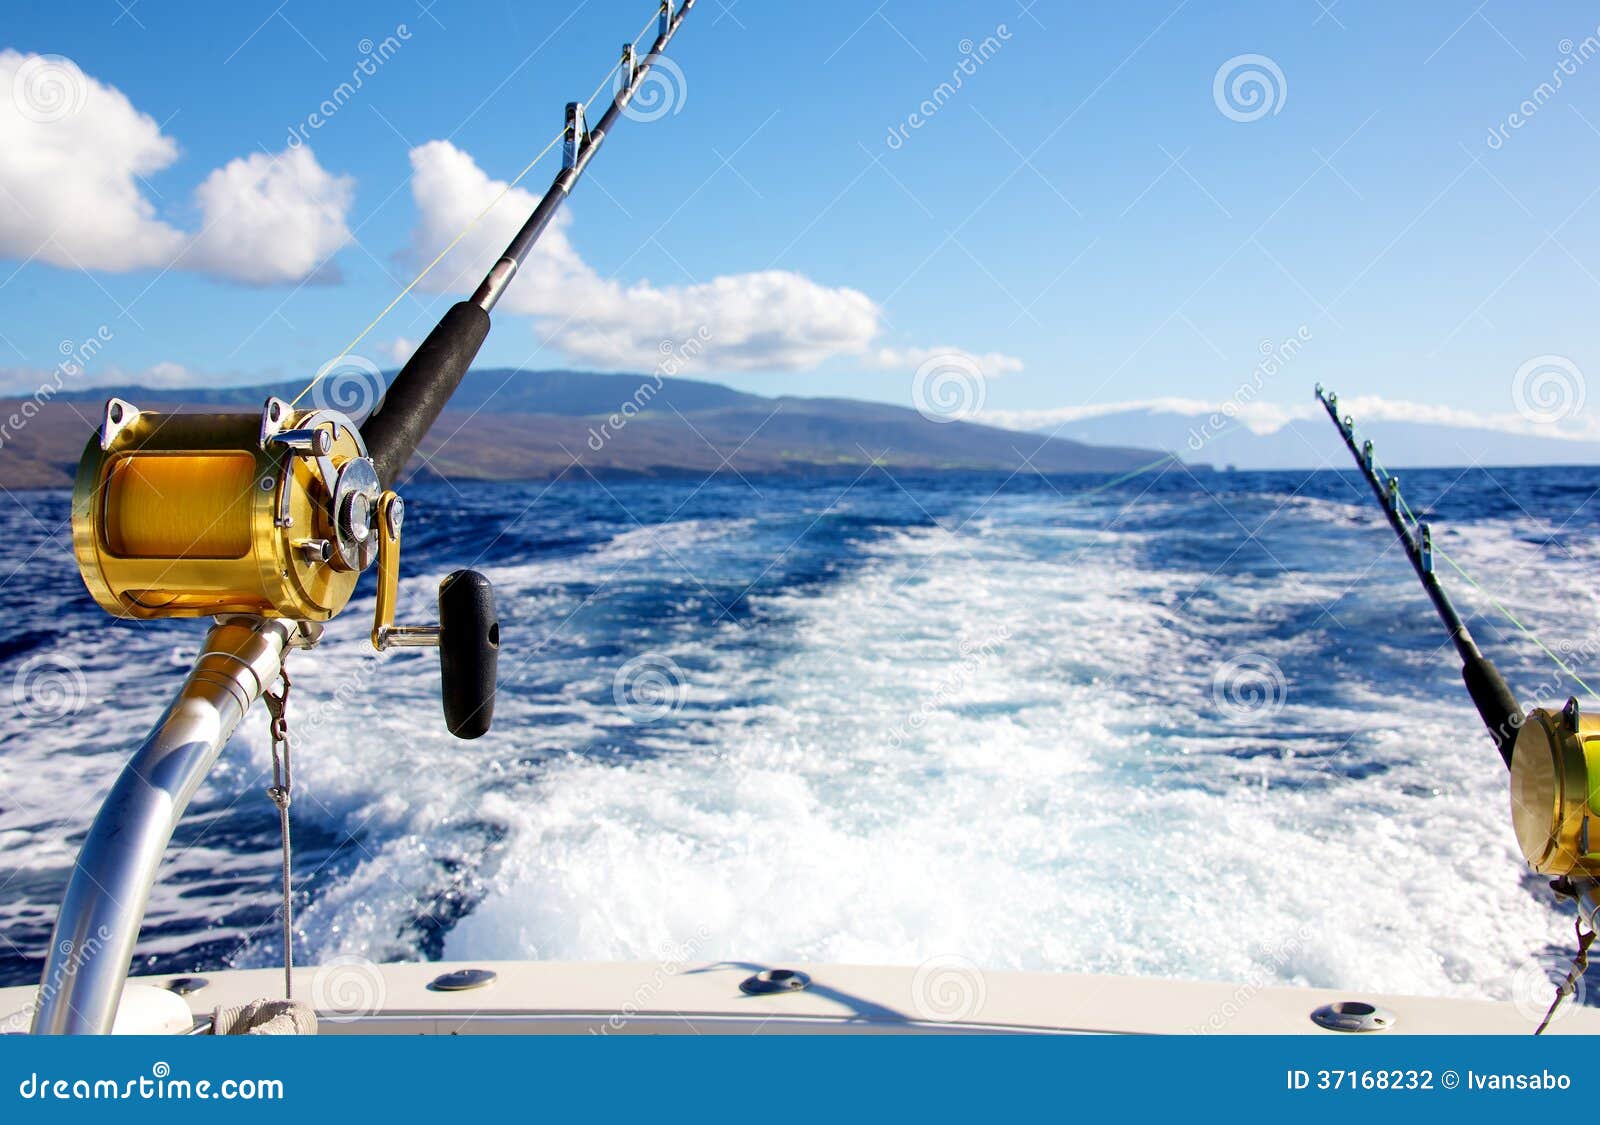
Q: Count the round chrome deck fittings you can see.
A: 4